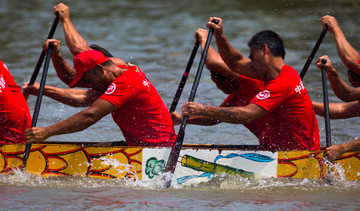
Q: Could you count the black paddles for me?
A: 6